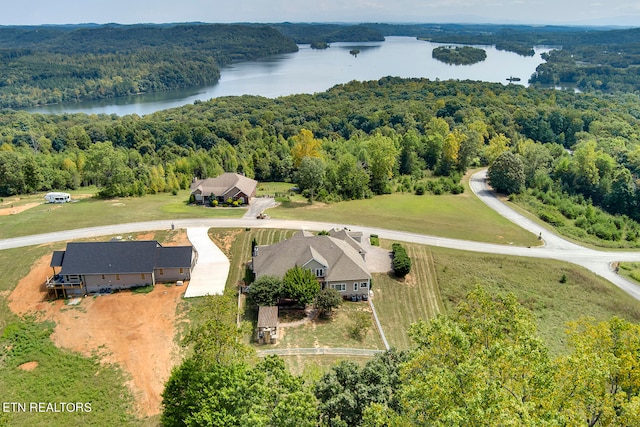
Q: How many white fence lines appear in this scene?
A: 3